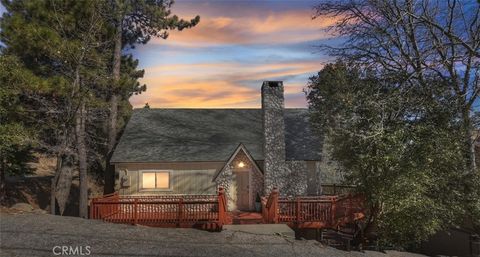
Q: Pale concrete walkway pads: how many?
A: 1